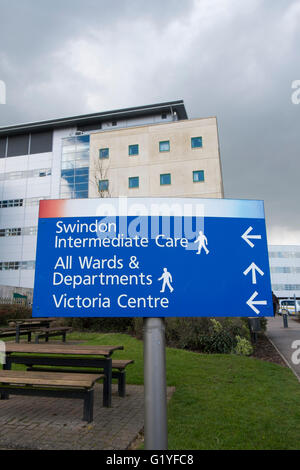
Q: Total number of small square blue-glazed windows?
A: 8